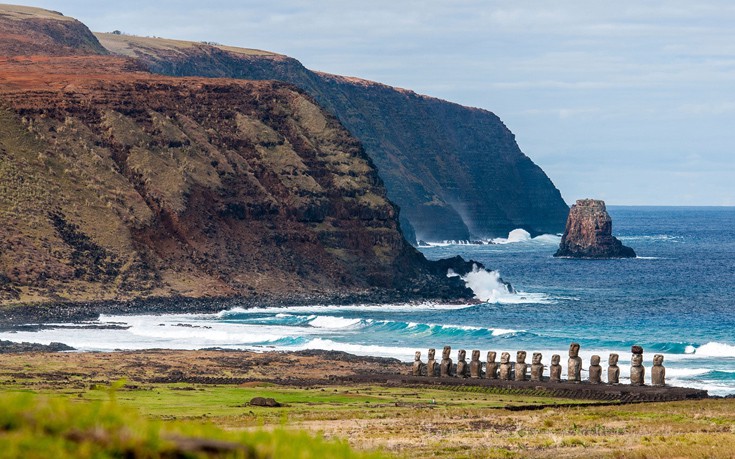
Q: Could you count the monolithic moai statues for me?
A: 15